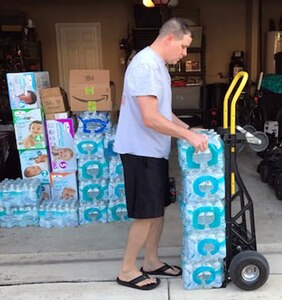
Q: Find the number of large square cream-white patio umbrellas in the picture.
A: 0